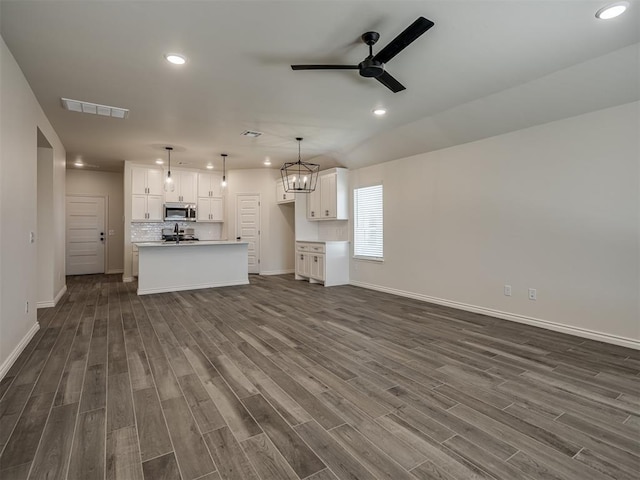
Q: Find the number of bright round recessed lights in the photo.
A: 7